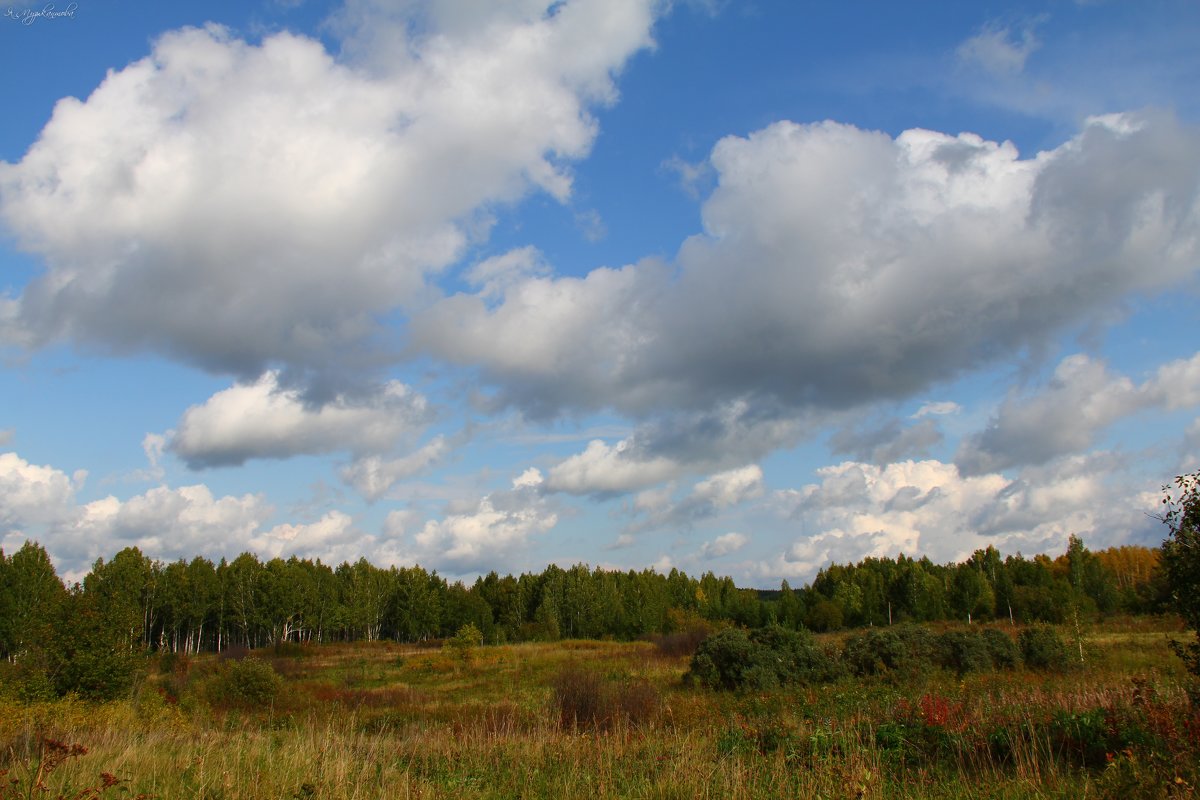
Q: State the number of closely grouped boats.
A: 0